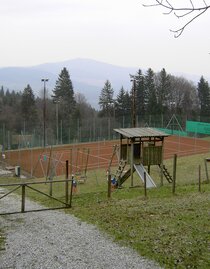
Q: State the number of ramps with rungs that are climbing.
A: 2